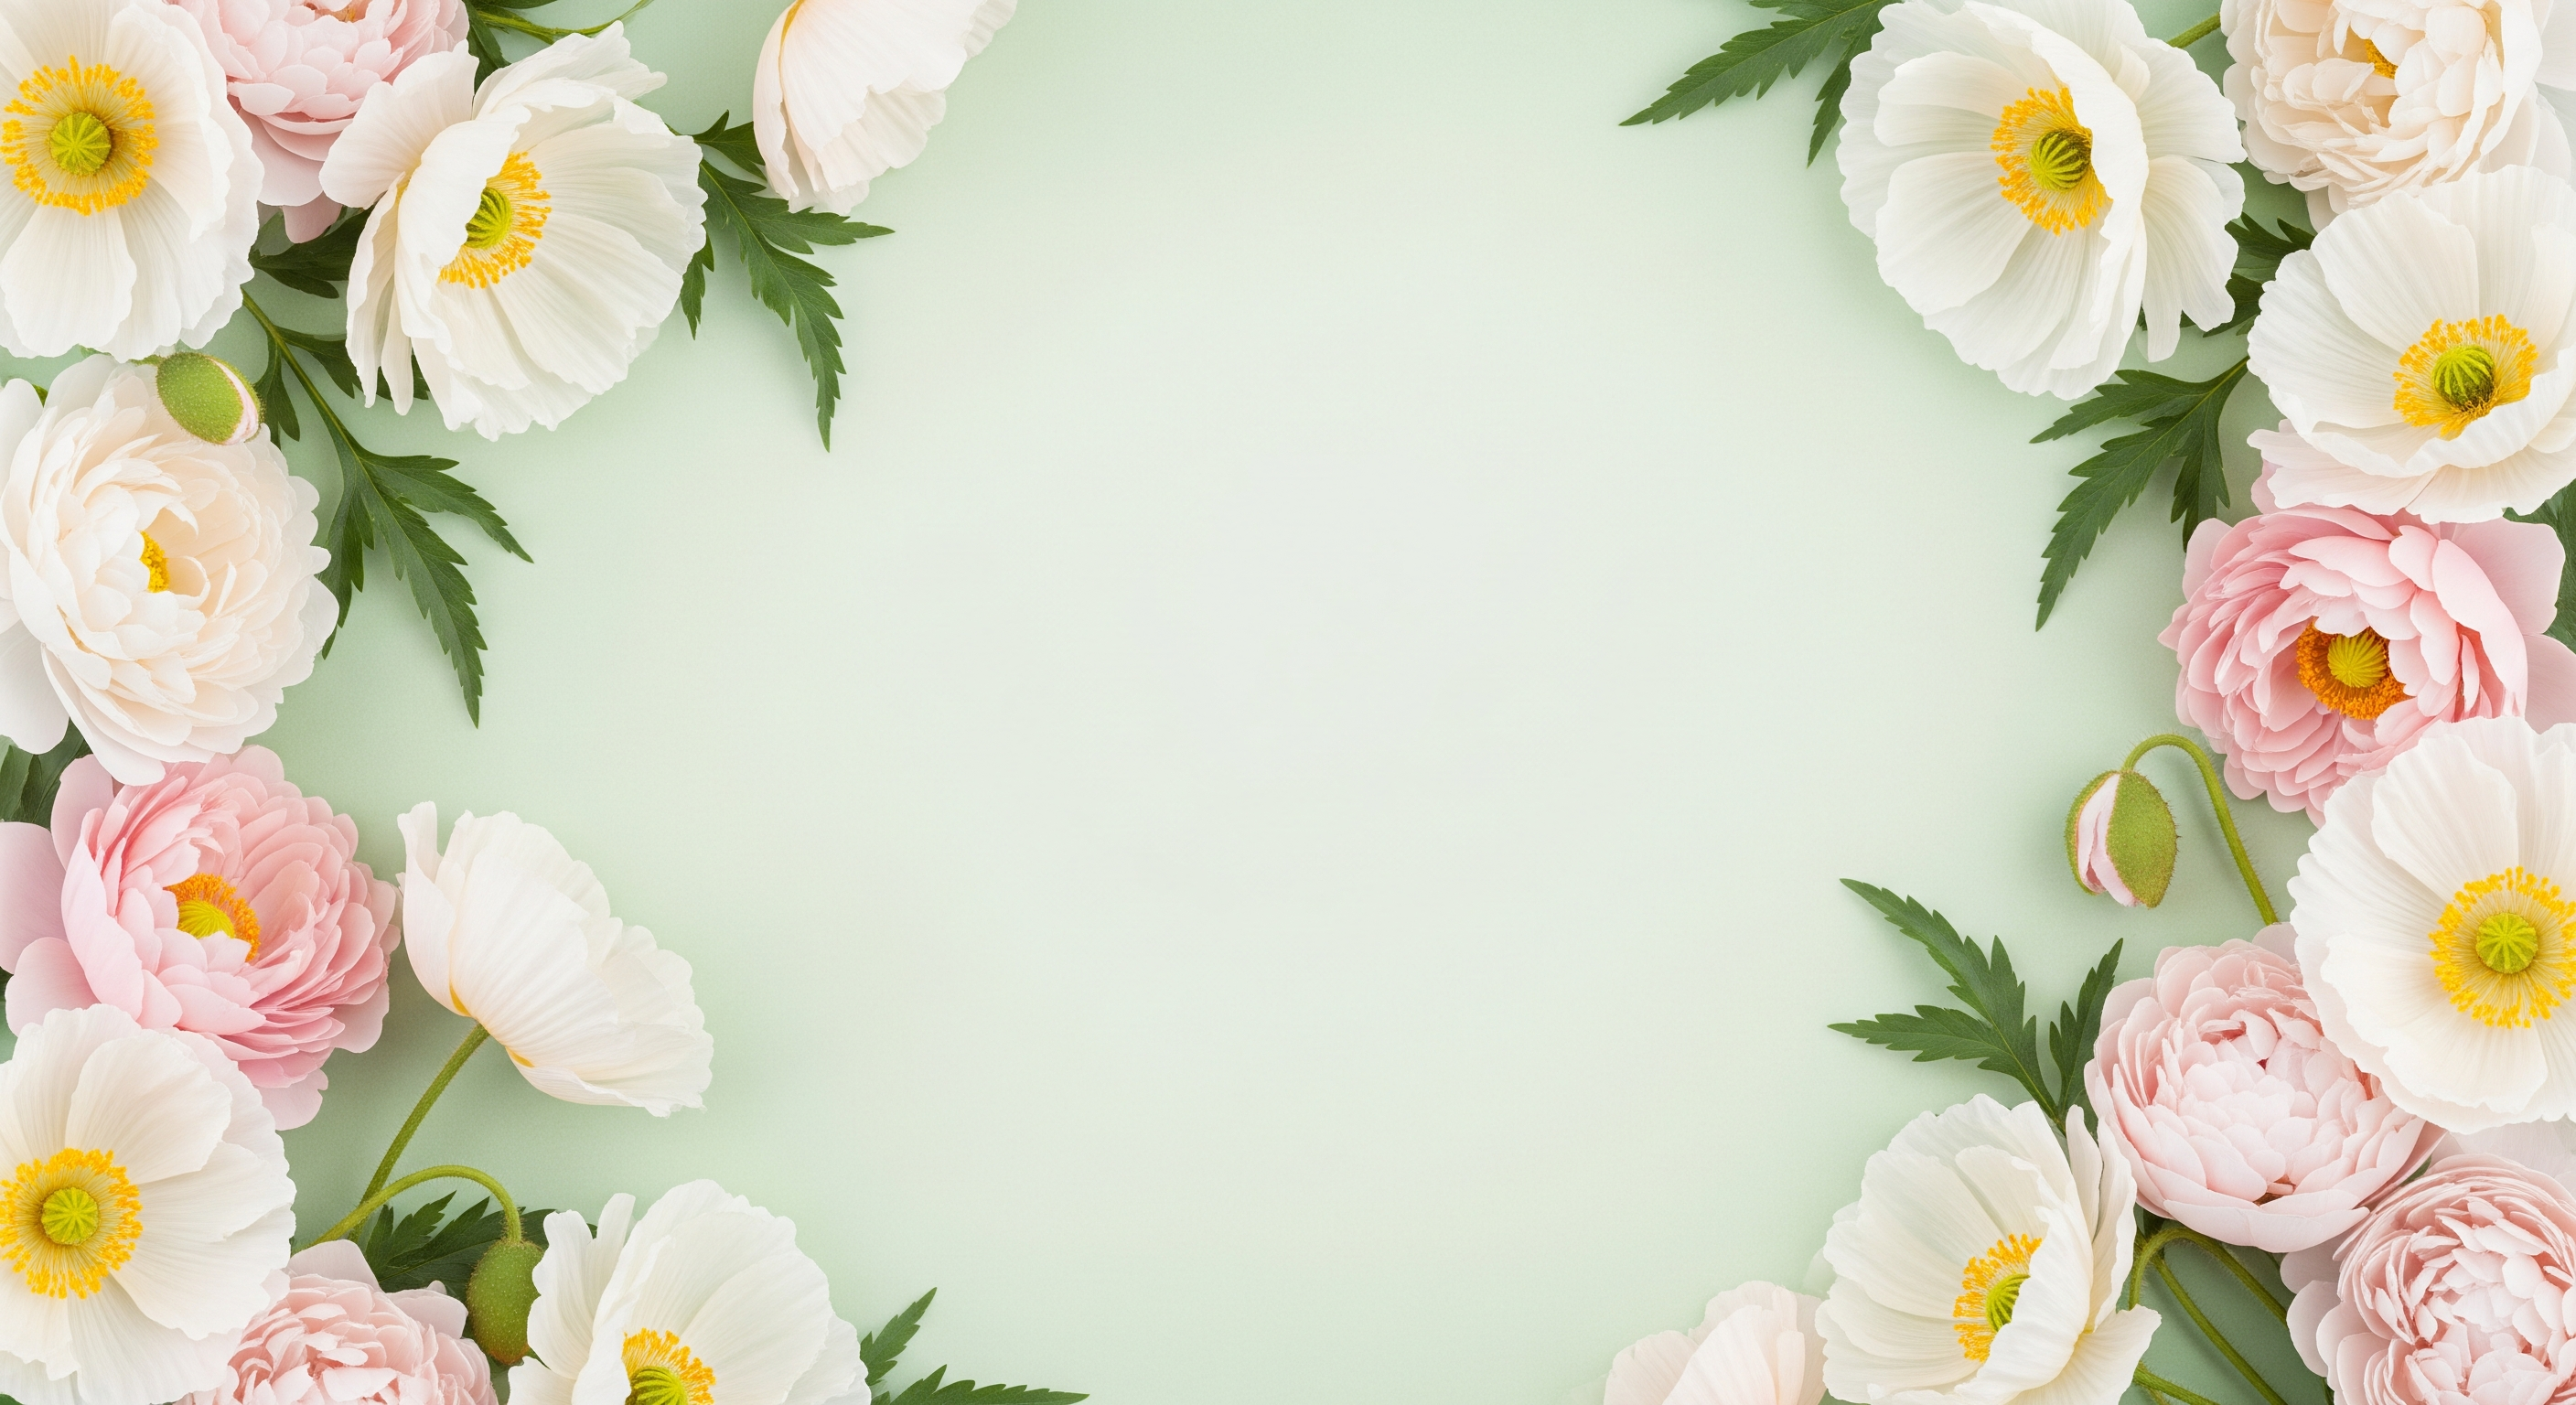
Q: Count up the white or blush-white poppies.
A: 11